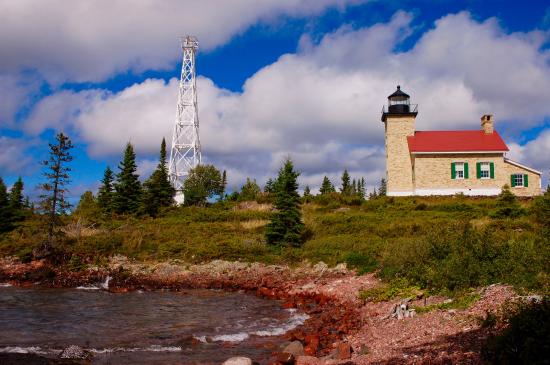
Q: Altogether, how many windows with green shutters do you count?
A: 3